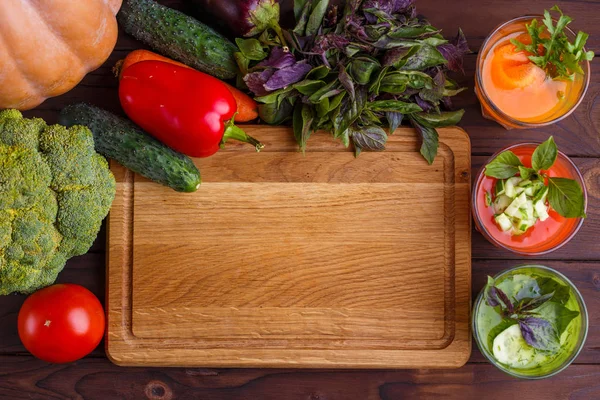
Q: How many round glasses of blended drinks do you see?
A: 3